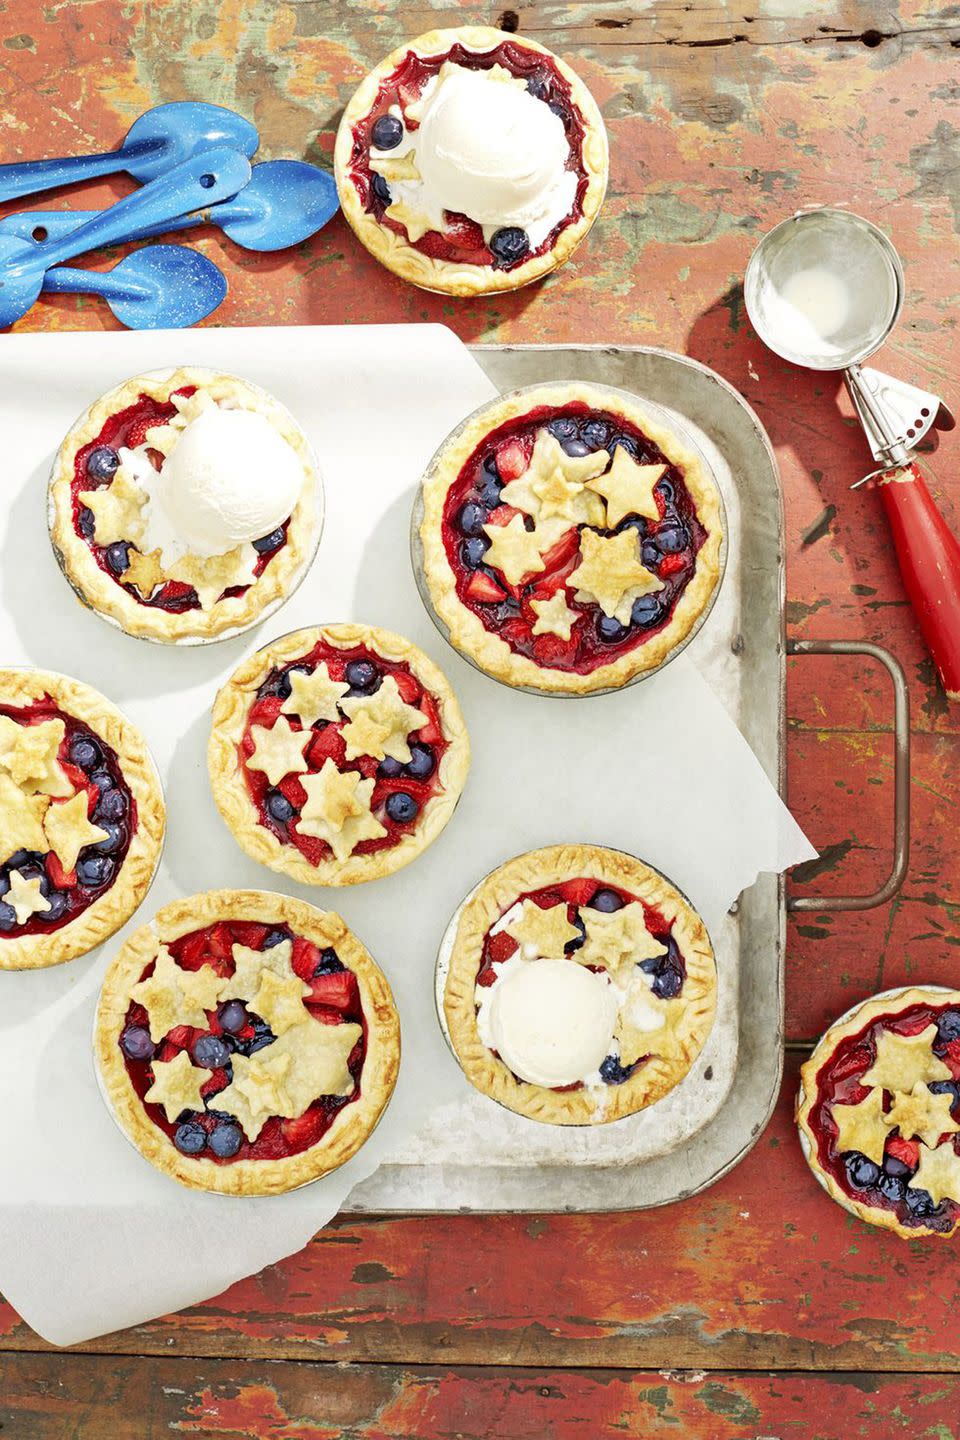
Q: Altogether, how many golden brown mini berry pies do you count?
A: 8